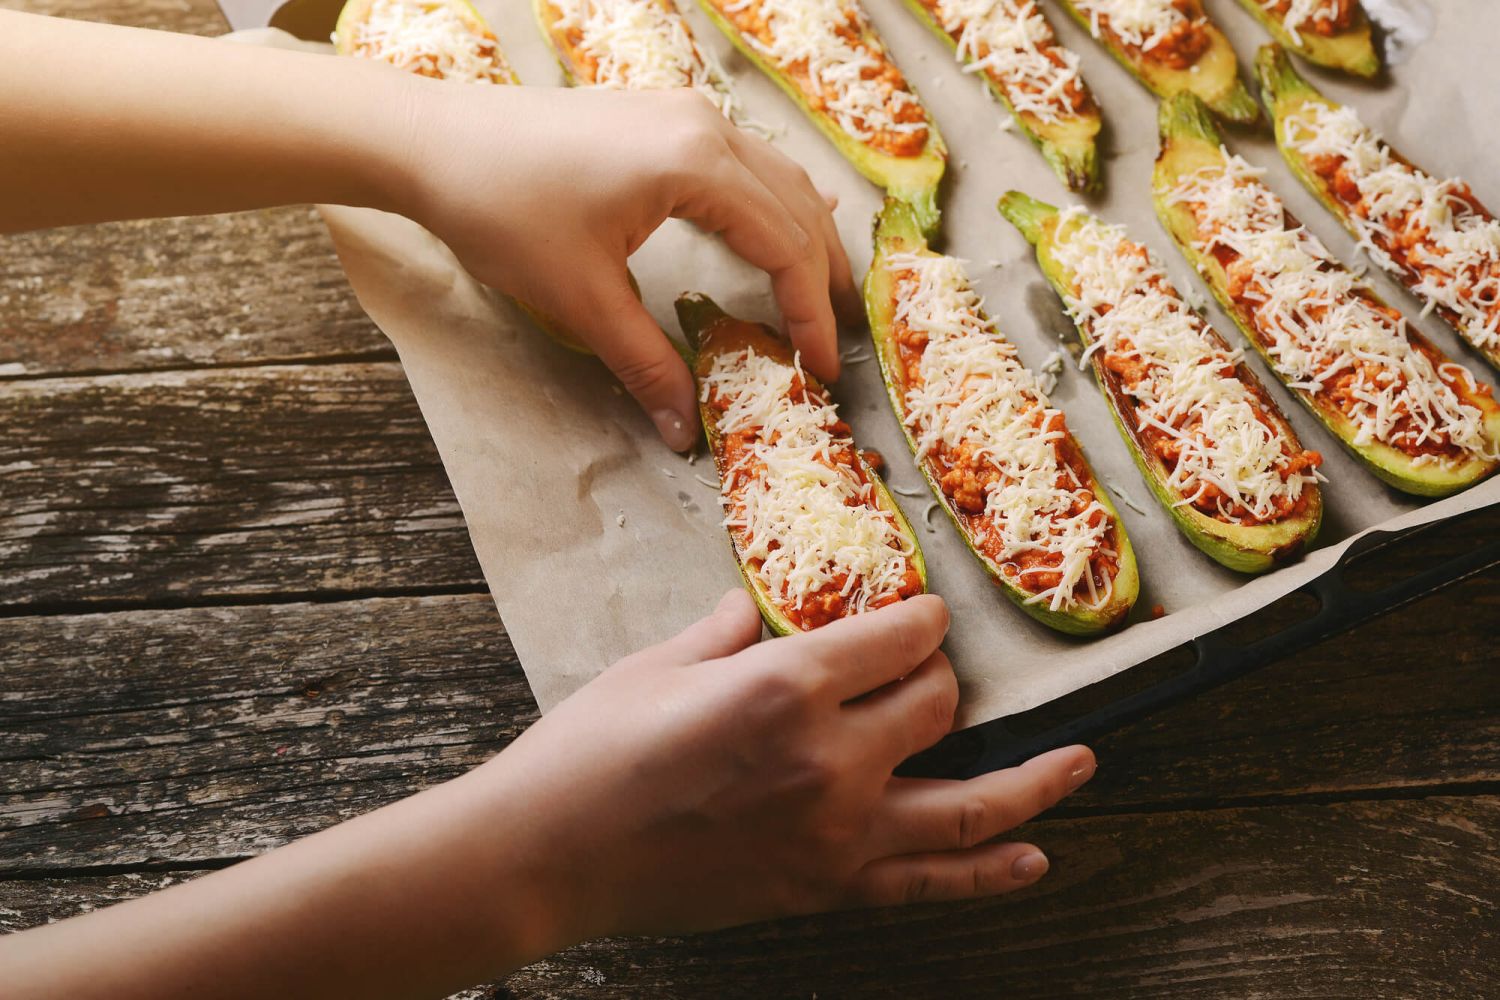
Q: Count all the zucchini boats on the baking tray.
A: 11